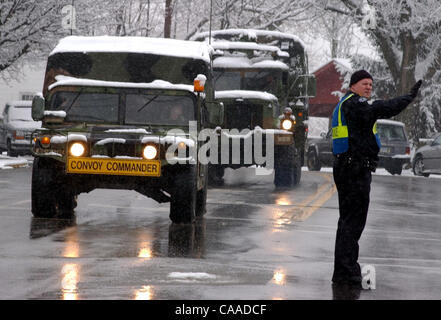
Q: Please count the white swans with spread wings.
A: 0